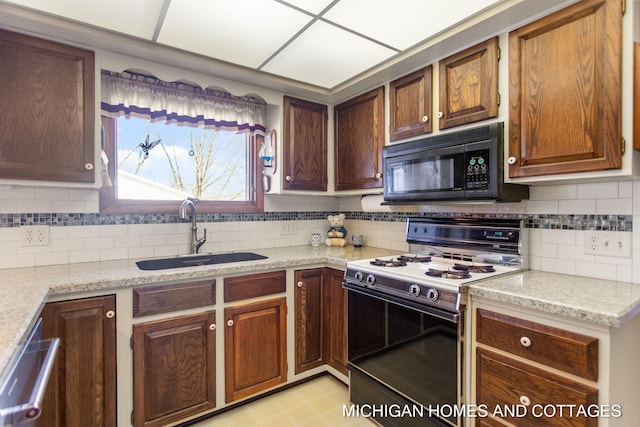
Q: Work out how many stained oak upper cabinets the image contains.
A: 6